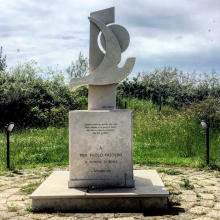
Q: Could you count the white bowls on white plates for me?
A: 0